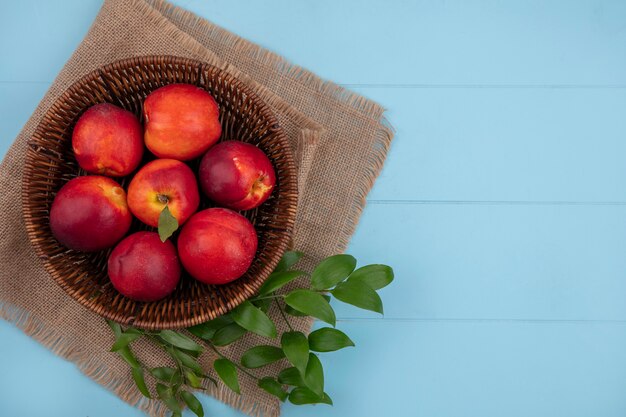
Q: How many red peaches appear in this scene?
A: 7